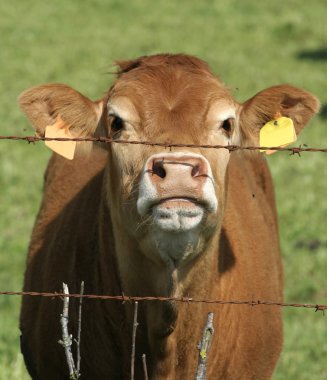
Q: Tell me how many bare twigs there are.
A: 5